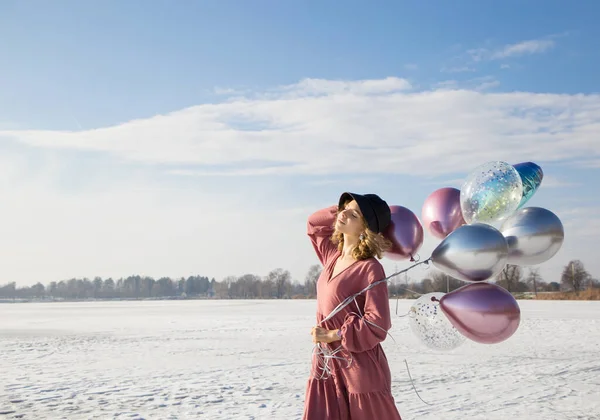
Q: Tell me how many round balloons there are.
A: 7